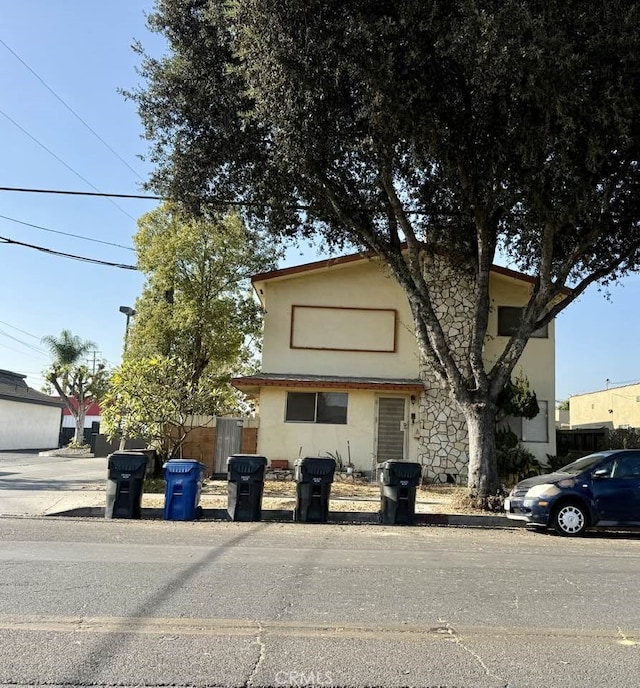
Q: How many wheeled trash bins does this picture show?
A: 5